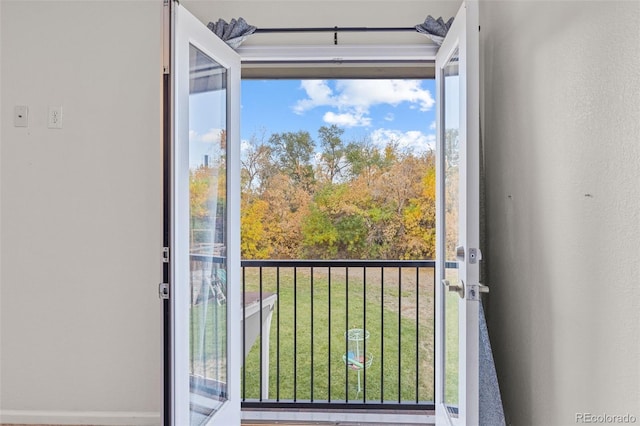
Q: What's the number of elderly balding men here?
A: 0